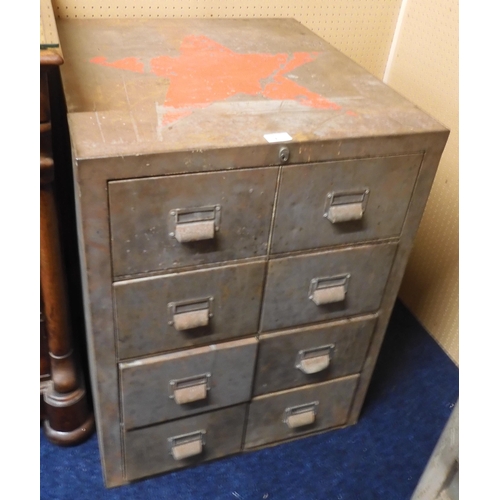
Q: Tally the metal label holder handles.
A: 8